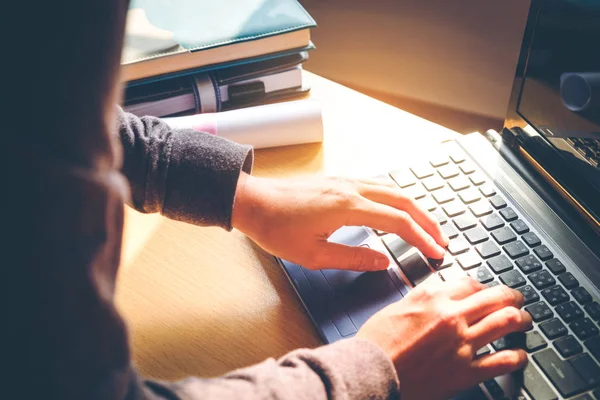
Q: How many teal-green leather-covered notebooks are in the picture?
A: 1